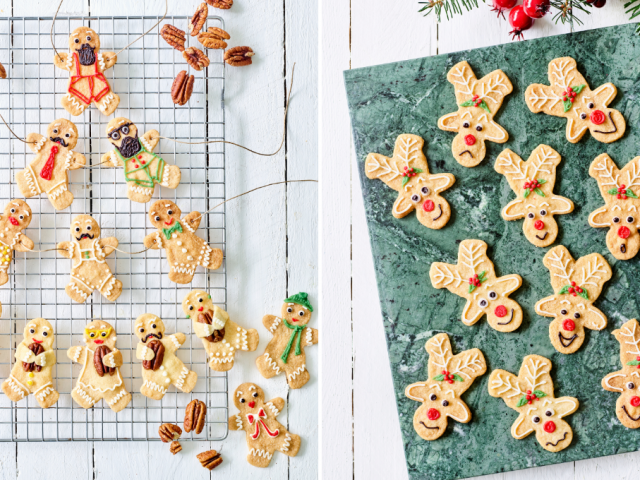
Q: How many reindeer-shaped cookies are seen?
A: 10